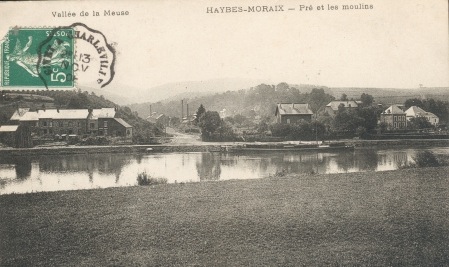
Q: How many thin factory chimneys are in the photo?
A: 3